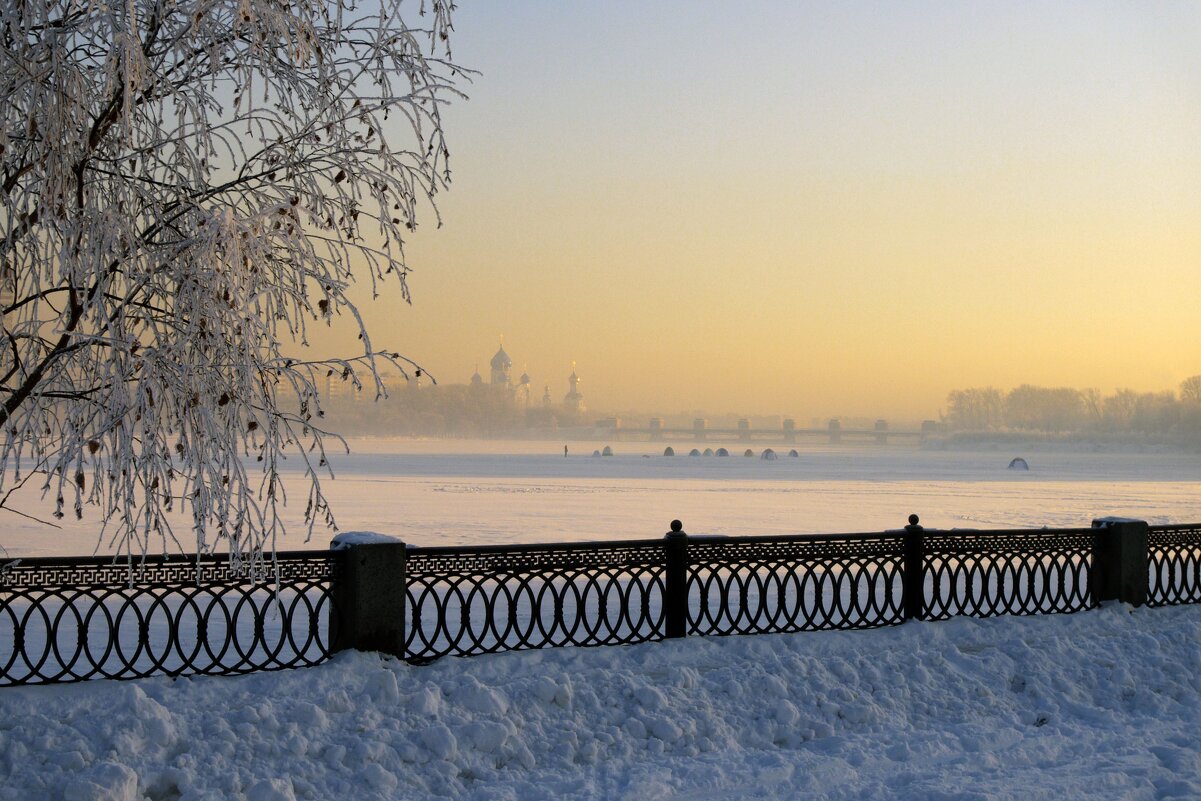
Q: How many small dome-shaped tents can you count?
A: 10